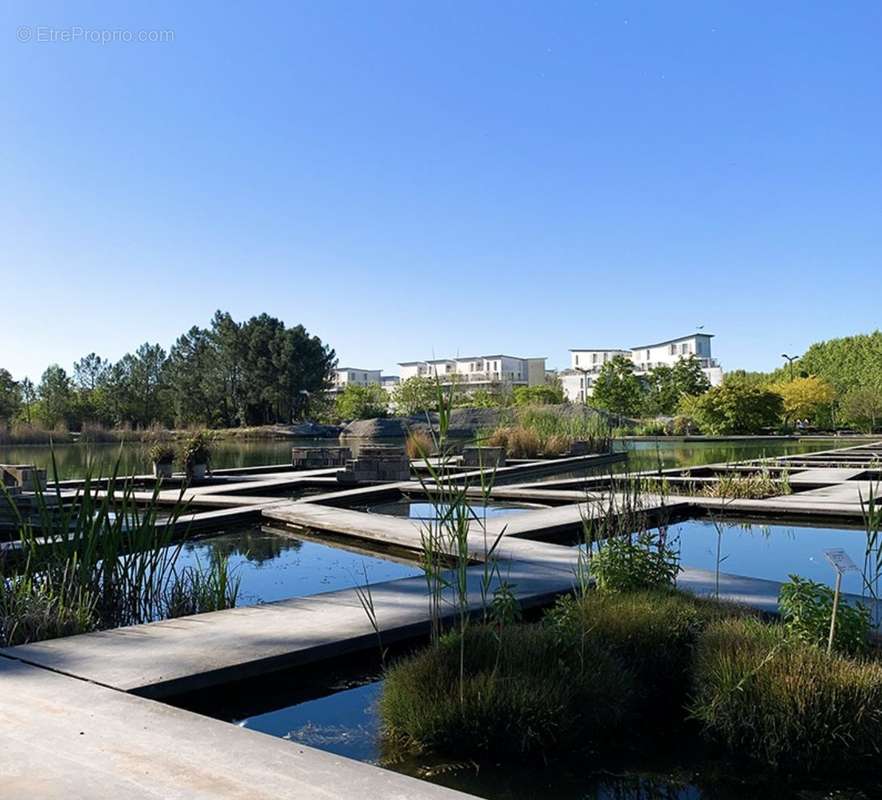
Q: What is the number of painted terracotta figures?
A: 0